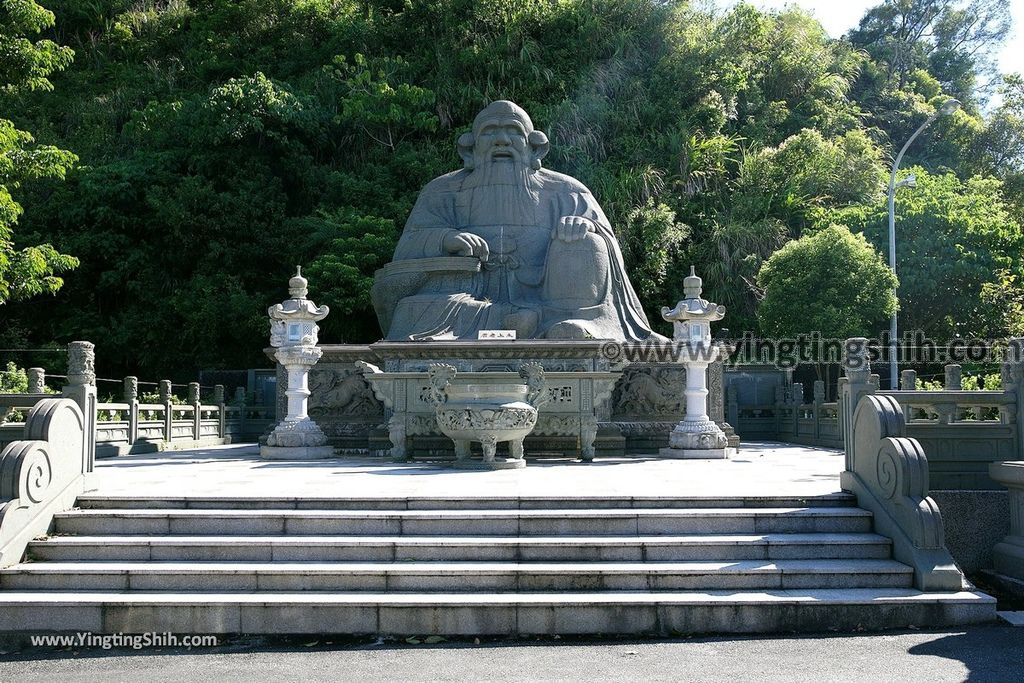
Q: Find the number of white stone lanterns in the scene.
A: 2